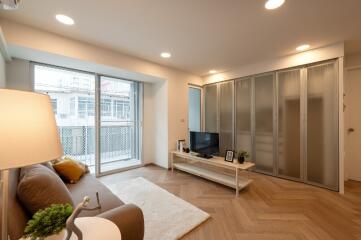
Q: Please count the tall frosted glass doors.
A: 6